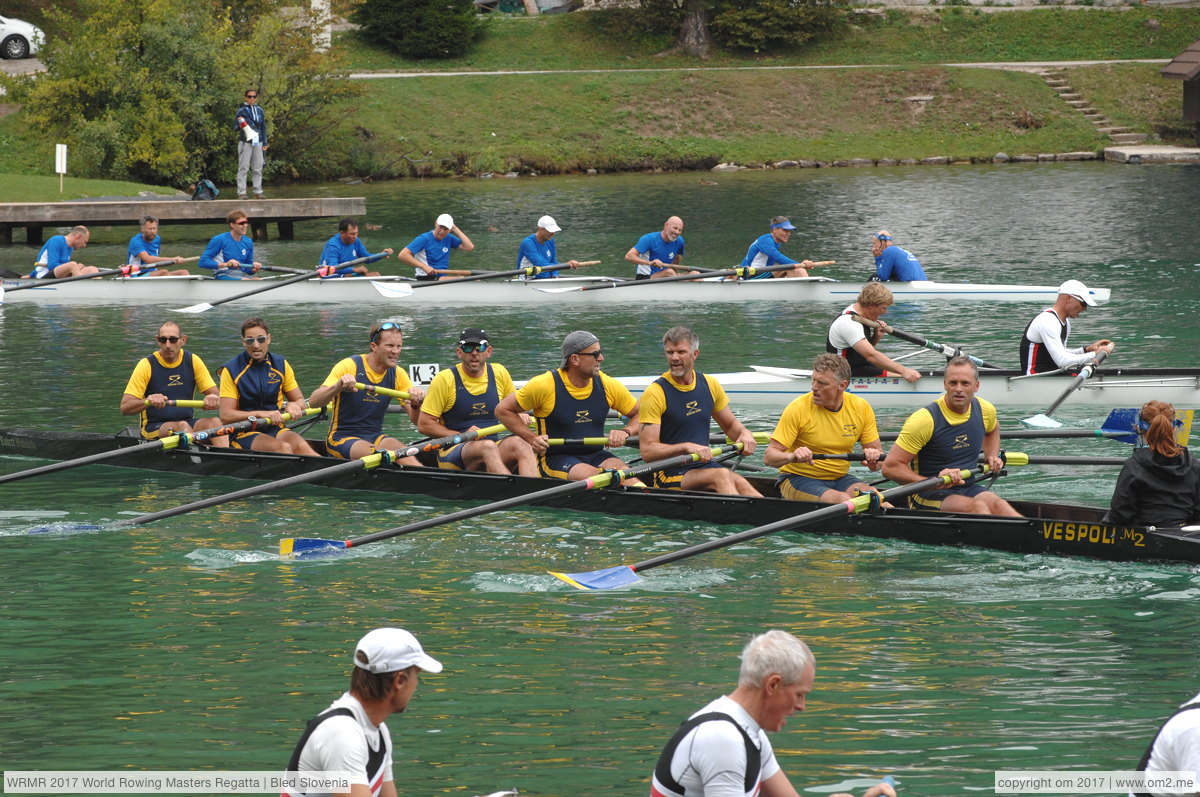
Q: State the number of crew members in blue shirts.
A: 9